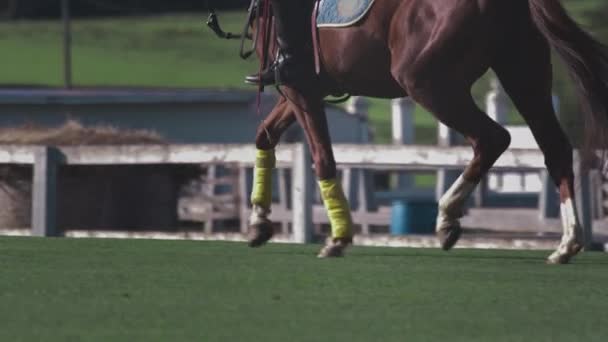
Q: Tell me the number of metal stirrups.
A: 1